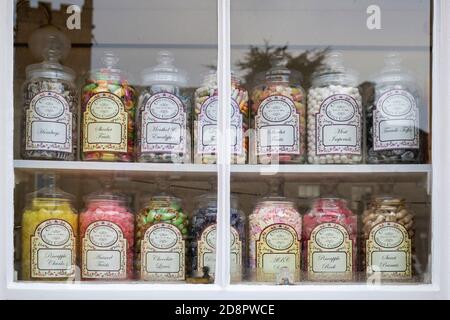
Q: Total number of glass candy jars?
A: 14